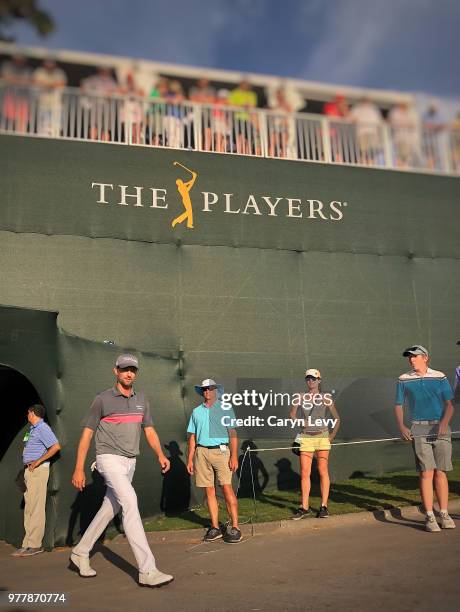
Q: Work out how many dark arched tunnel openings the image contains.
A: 1